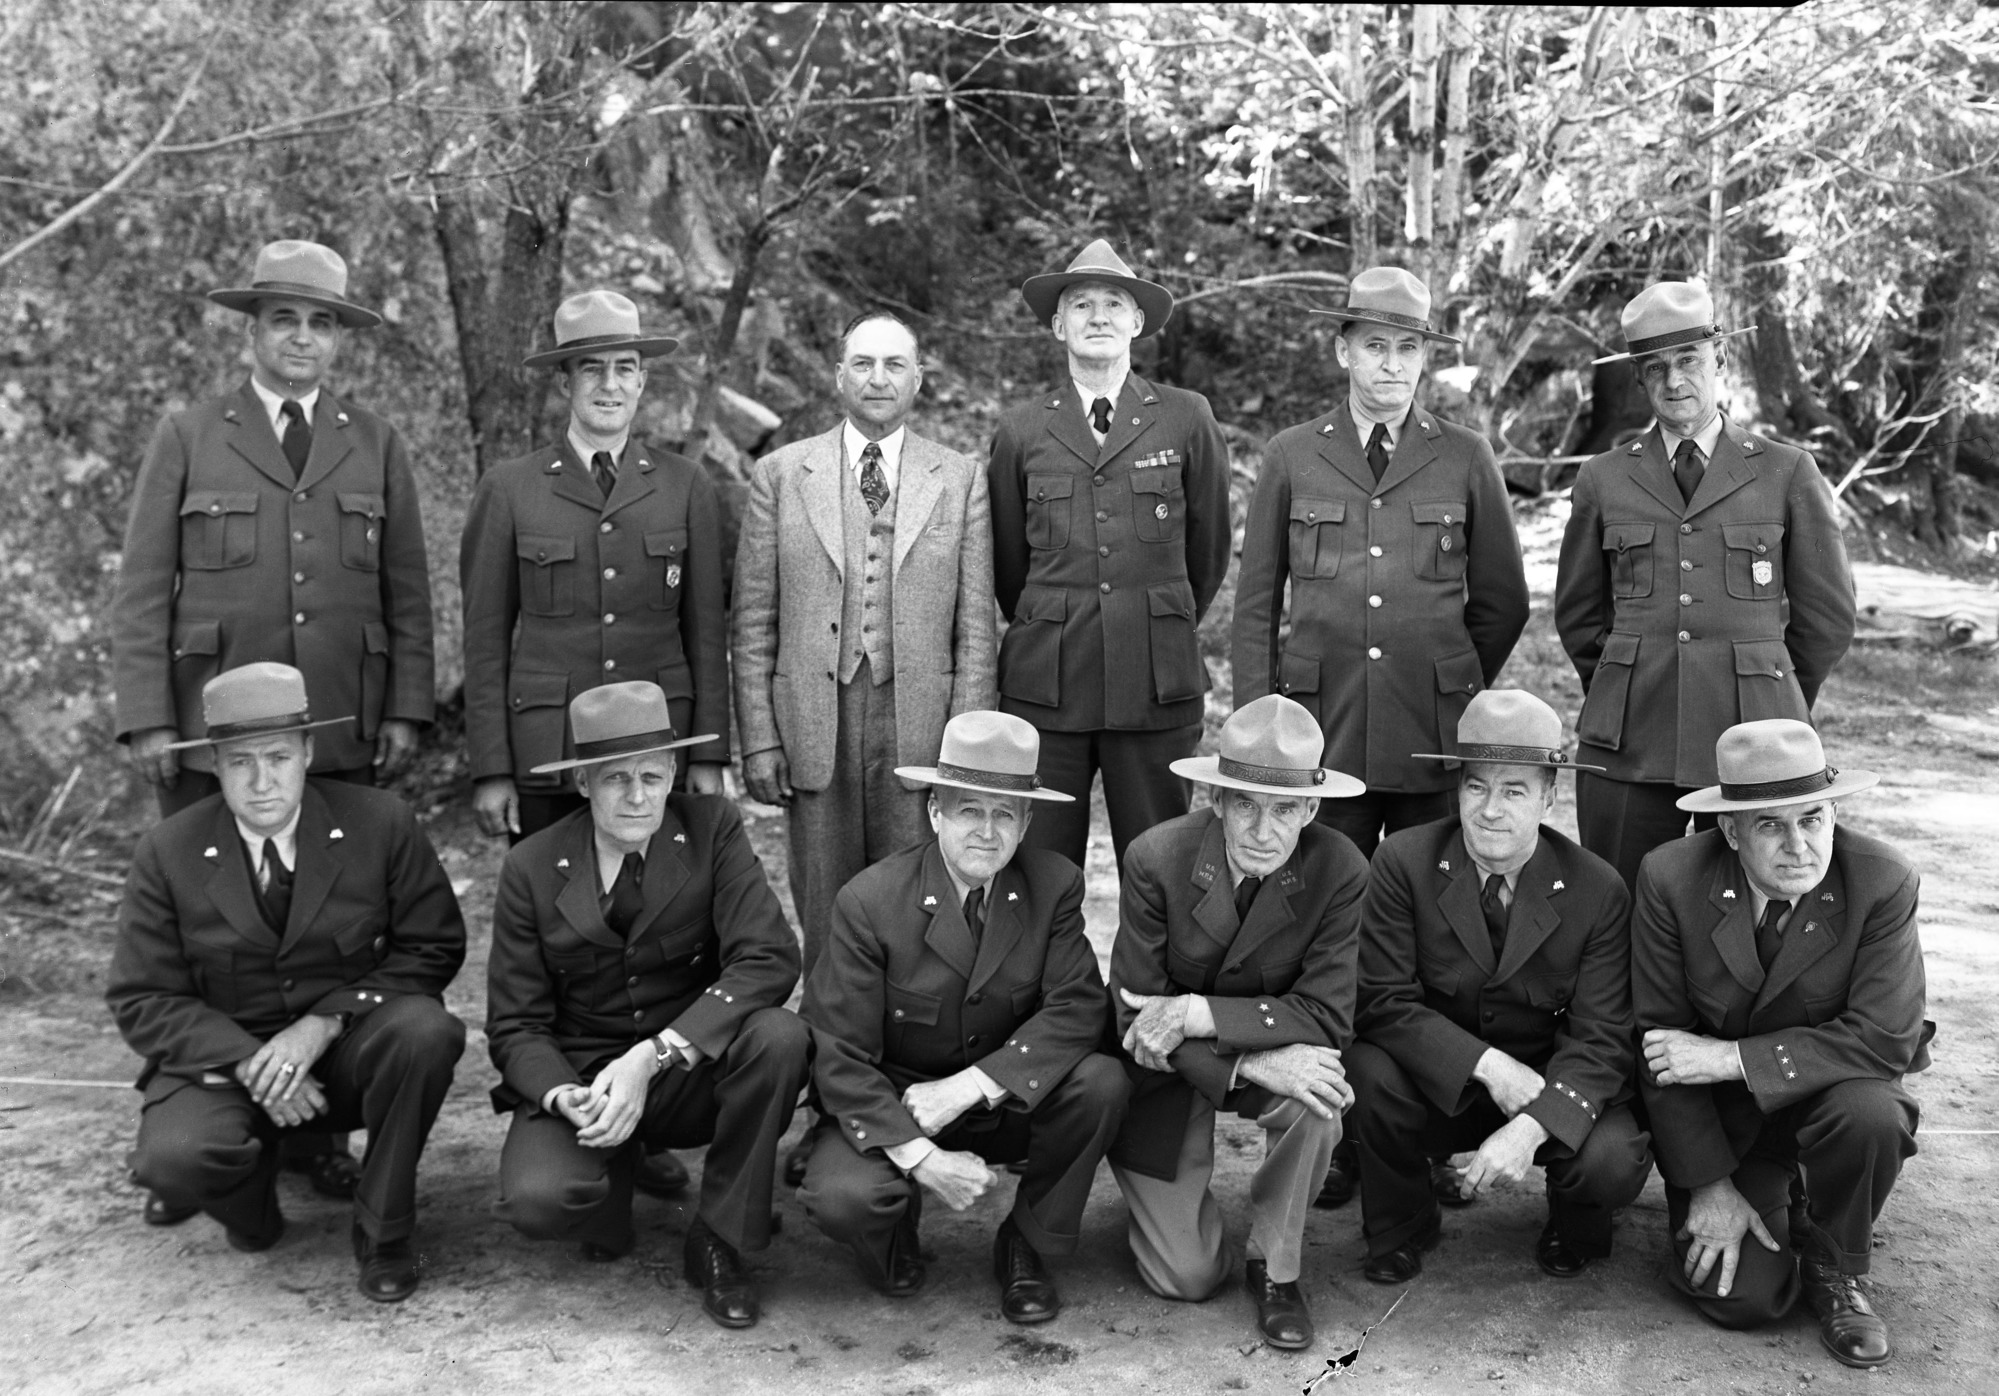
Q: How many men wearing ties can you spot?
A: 12